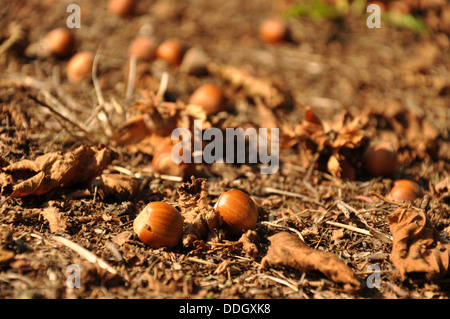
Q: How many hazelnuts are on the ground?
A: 12